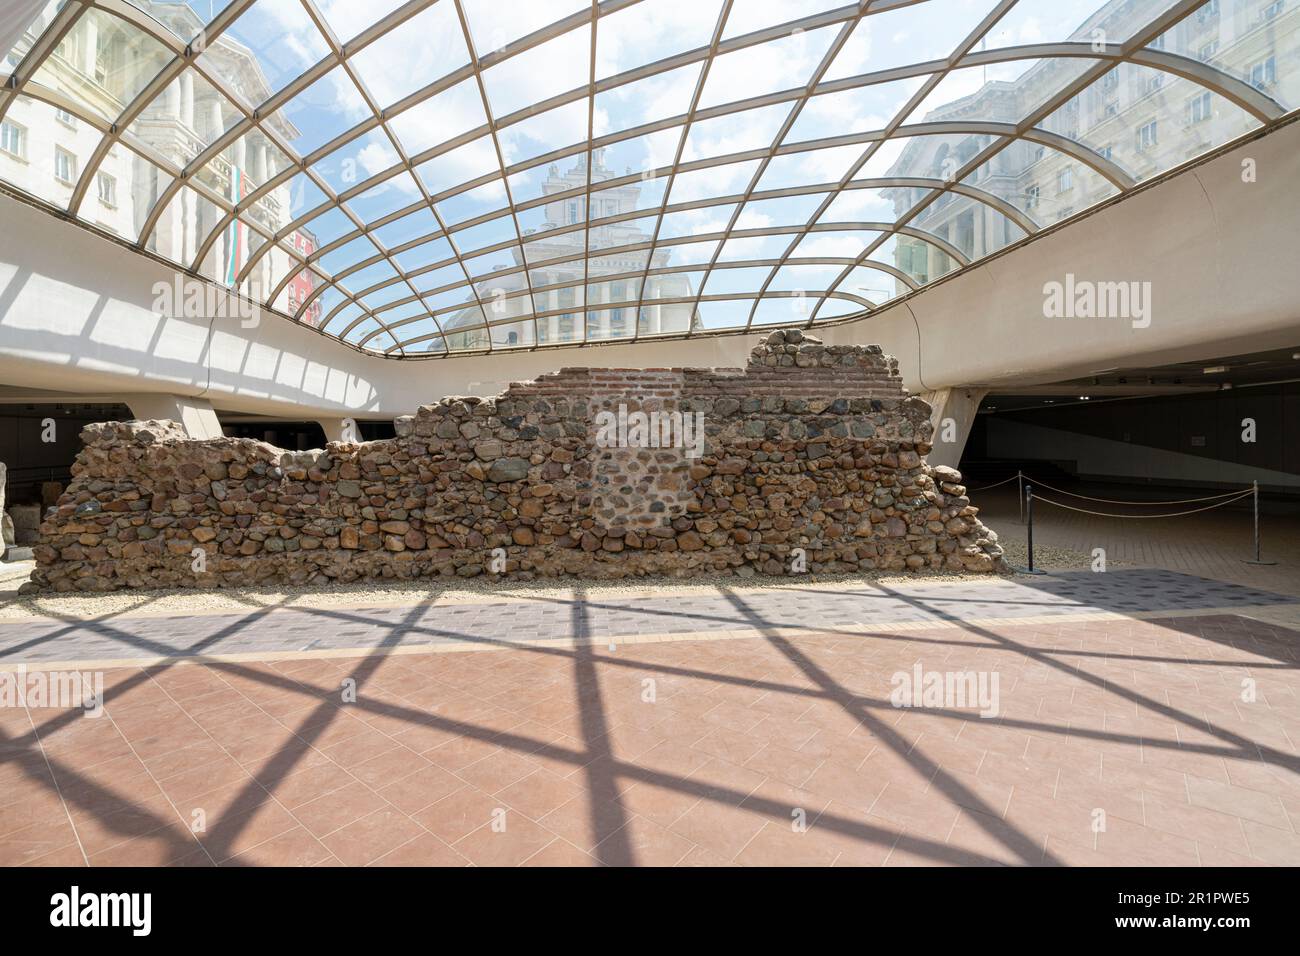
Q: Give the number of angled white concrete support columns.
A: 3